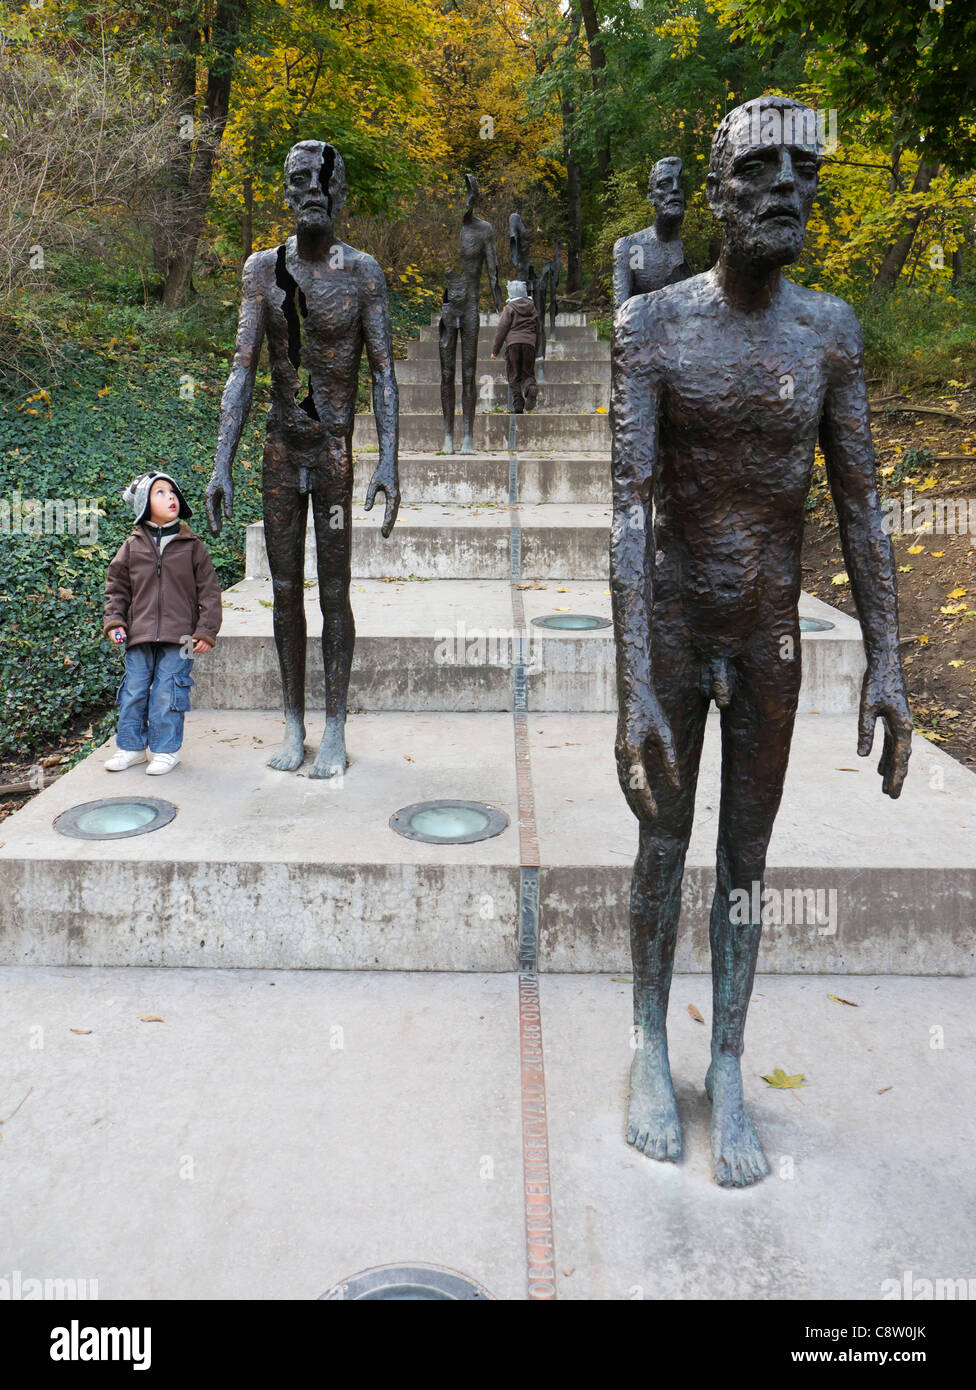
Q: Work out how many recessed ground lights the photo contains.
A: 5